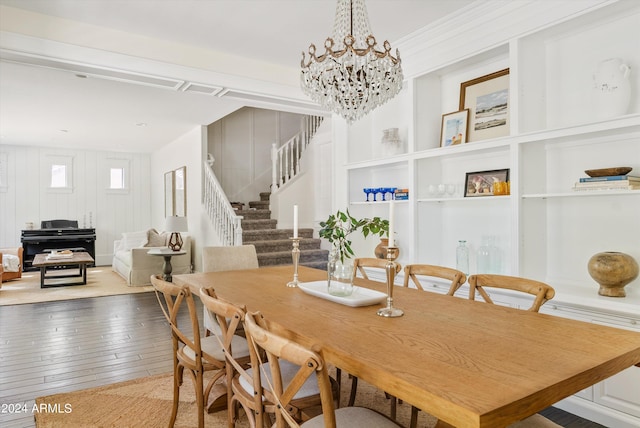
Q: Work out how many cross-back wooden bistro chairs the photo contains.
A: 6